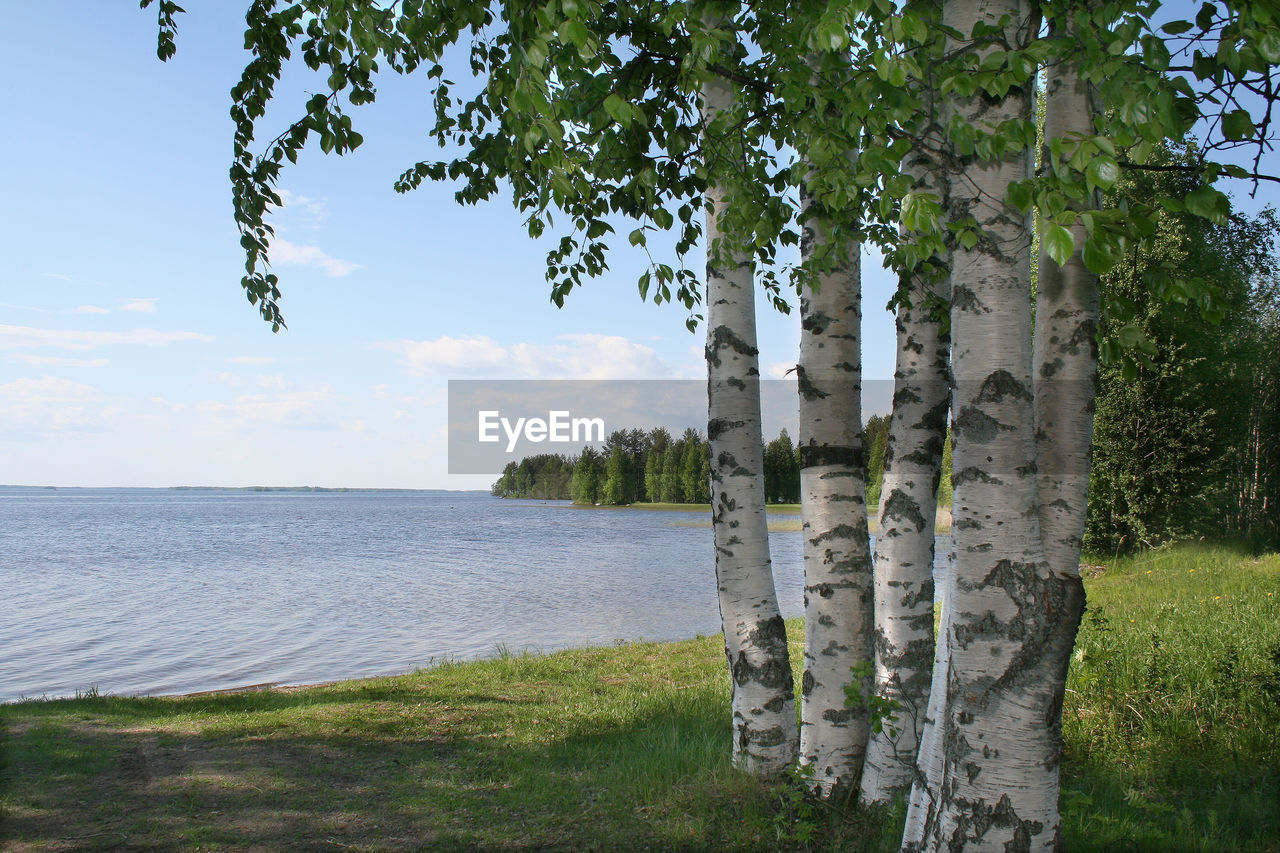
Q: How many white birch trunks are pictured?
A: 5